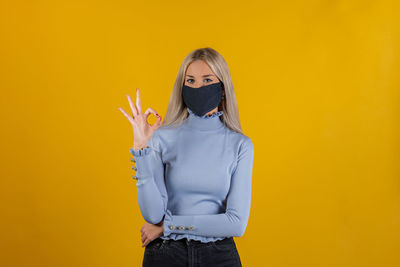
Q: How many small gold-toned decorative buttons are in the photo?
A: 6